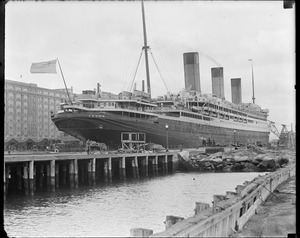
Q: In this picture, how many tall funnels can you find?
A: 3